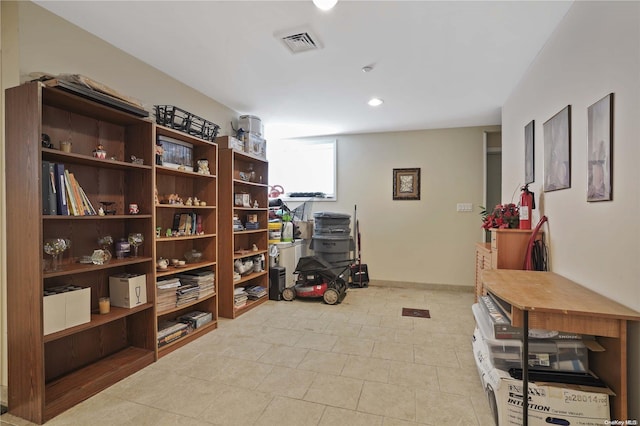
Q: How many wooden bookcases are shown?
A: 3